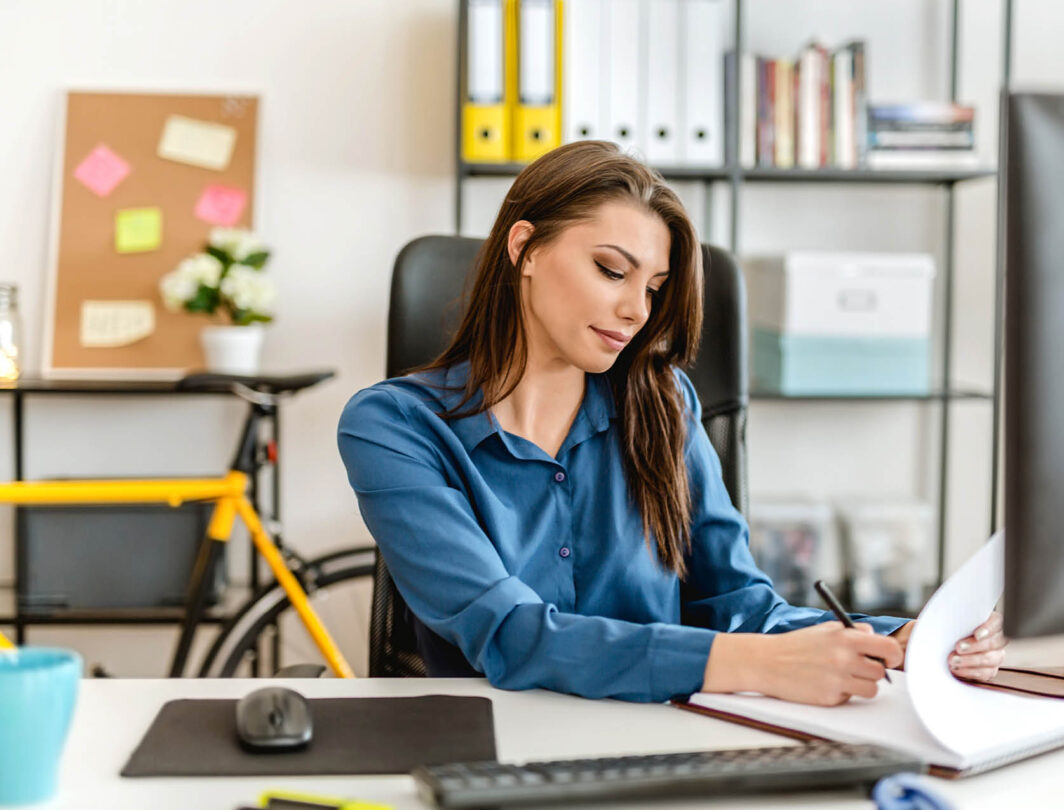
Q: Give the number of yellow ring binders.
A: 2